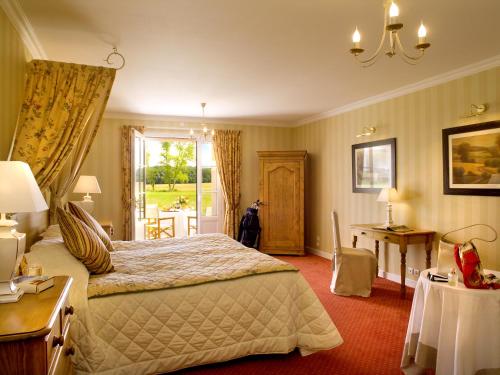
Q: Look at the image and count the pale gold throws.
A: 1